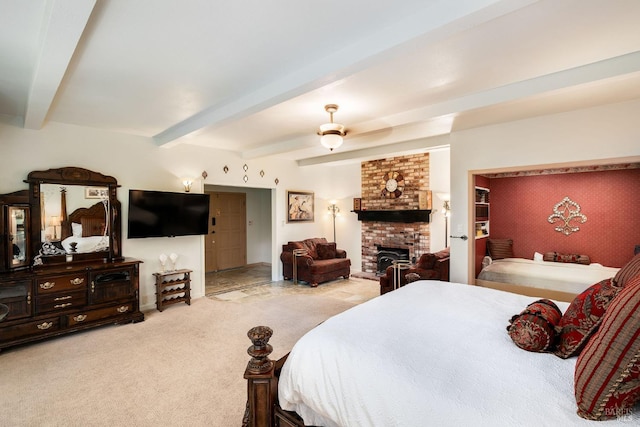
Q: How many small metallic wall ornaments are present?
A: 6